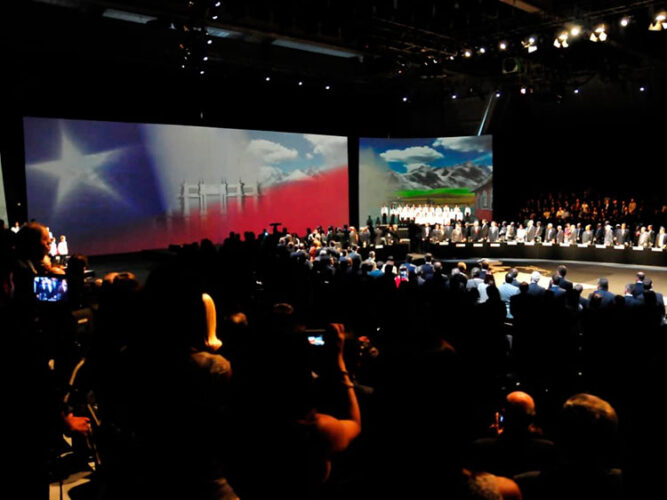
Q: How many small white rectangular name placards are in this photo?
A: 14